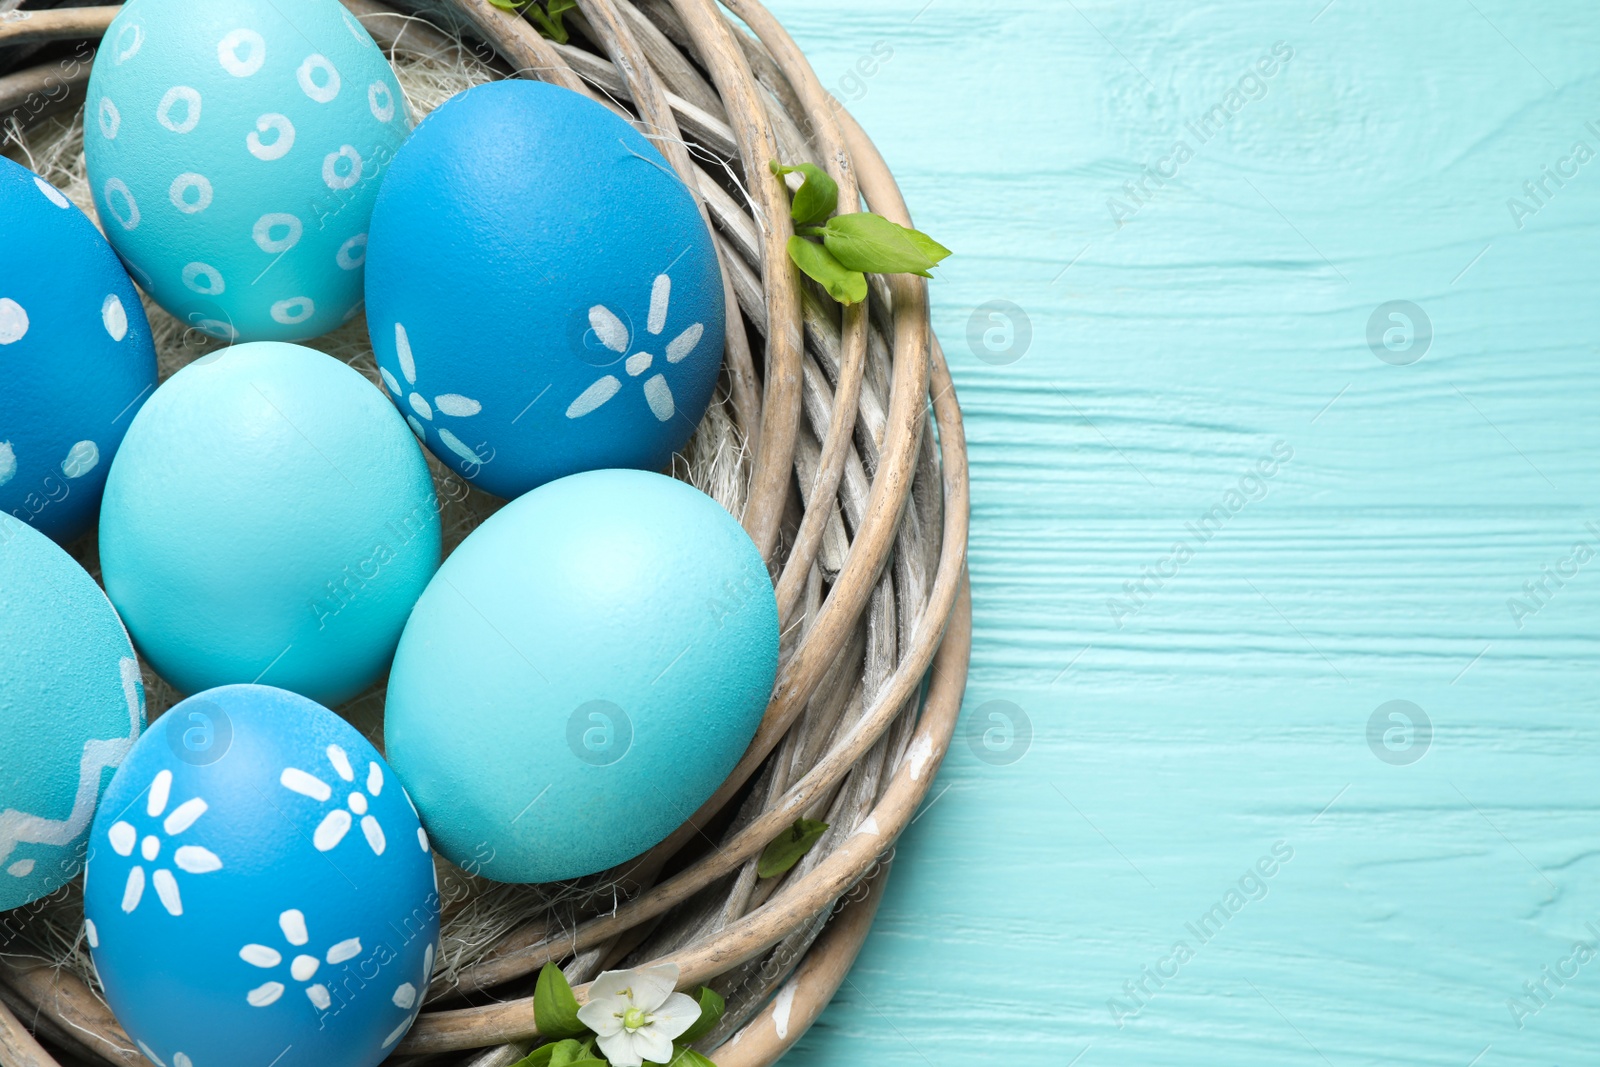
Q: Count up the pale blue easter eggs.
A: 4